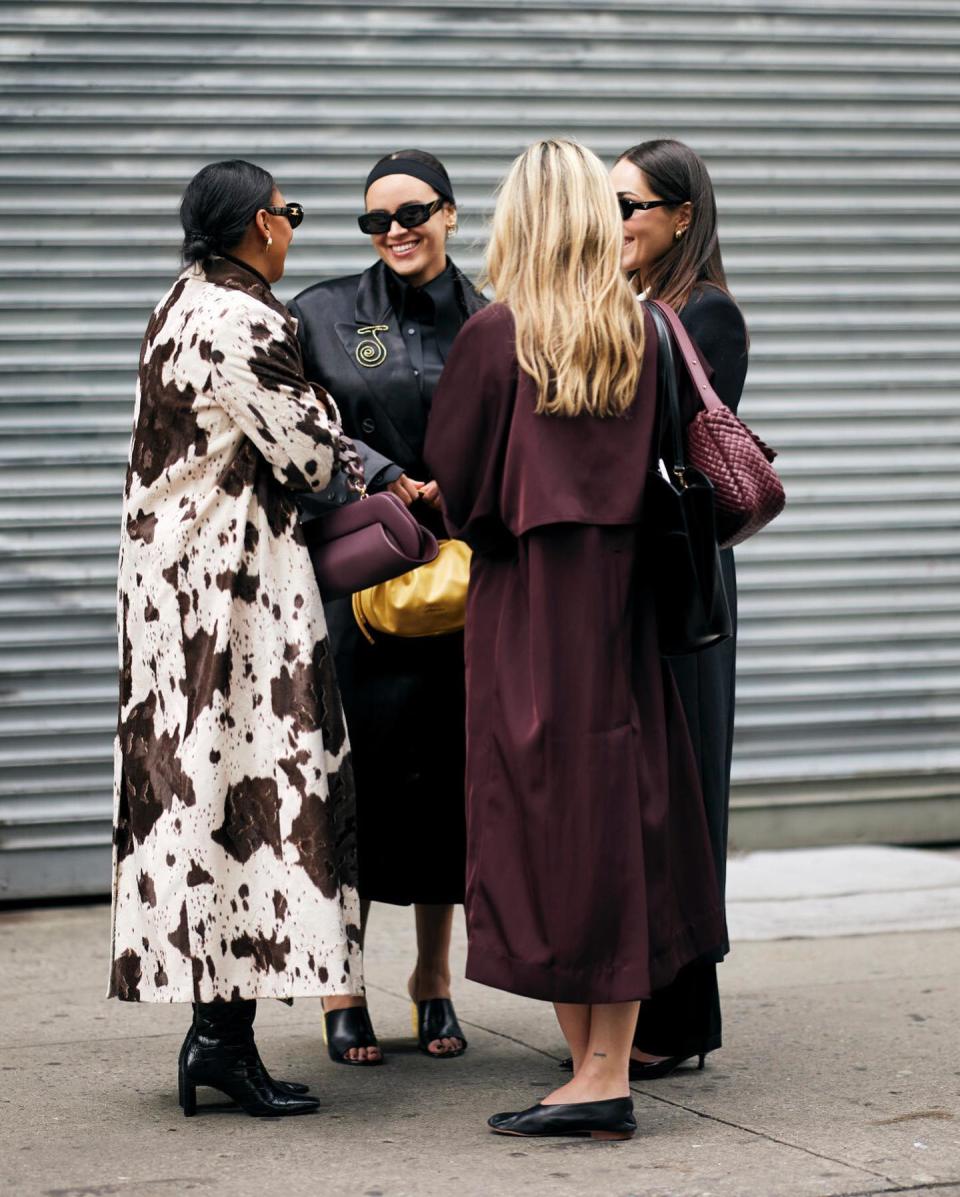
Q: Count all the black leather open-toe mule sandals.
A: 2